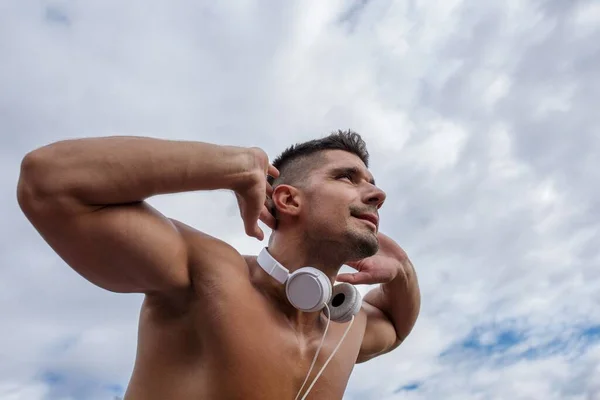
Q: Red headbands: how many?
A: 0